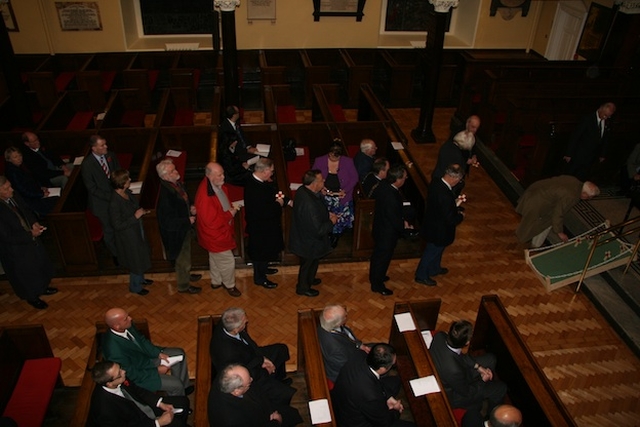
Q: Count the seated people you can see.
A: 14